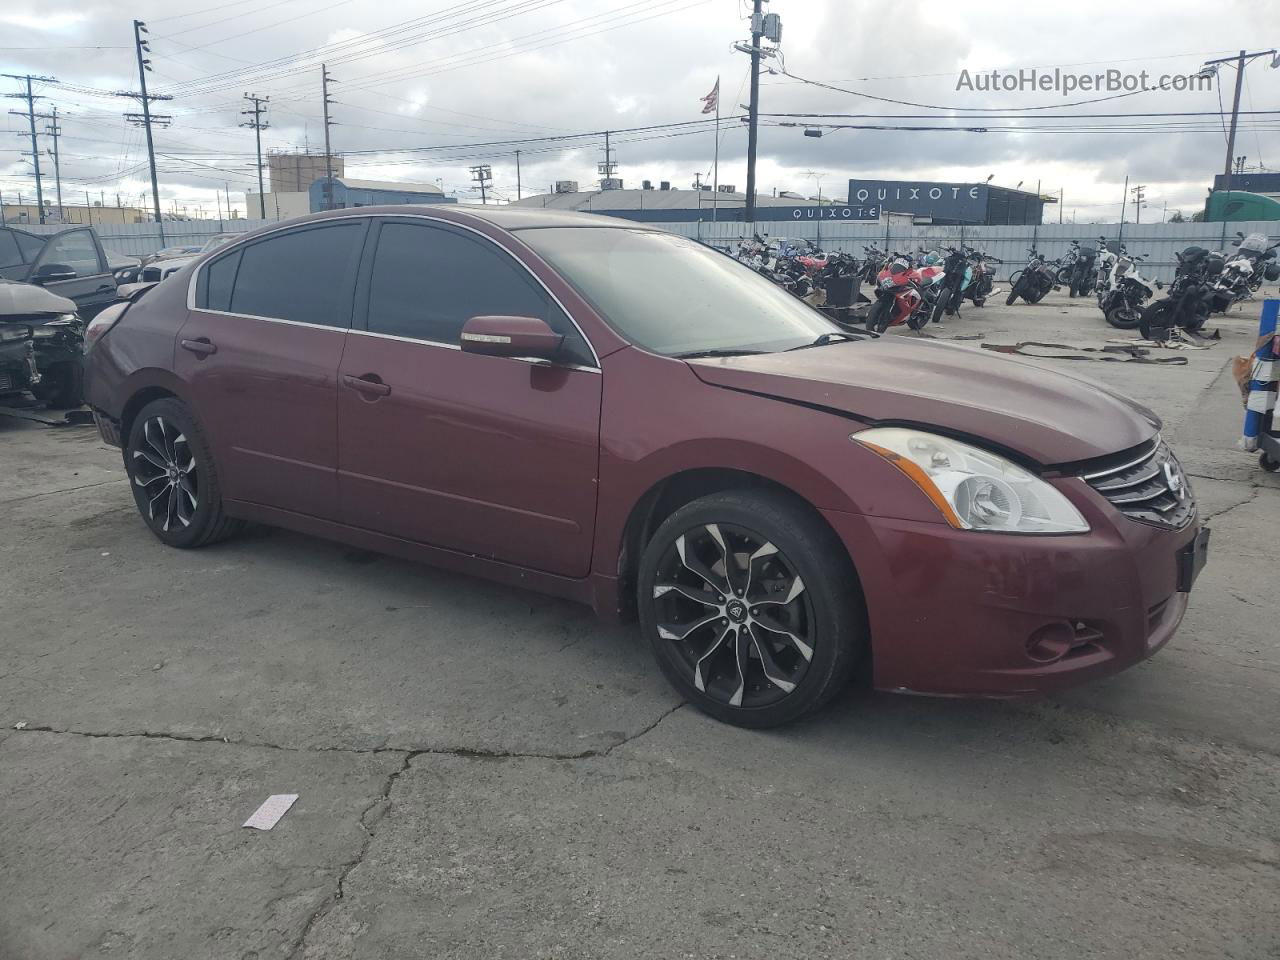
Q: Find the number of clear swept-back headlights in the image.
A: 1